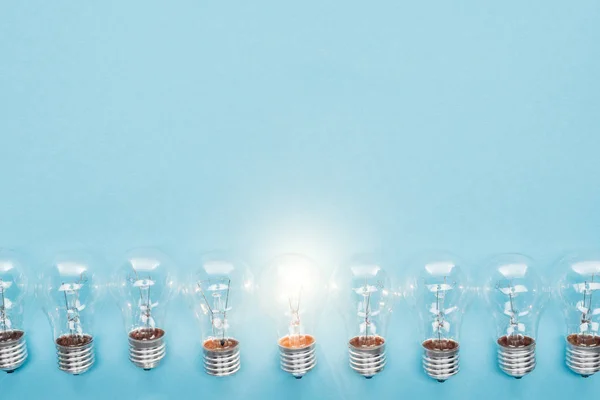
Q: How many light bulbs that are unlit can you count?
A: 8